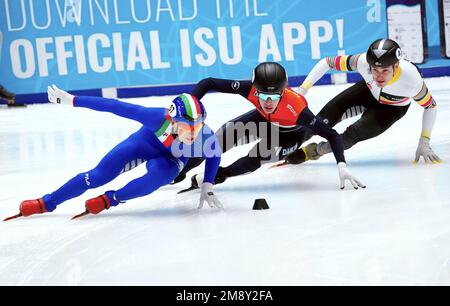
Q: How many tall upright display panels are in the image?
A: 2